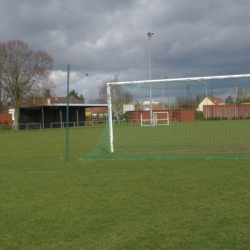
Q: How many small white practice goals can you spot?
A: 2